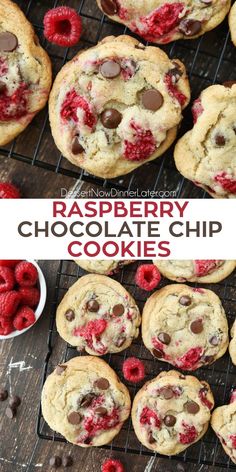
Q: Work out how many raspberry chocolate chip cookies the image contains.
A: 13